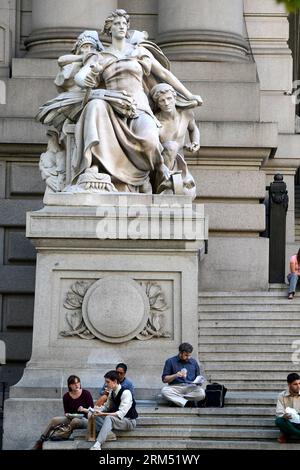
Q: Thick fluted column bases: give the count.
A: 2